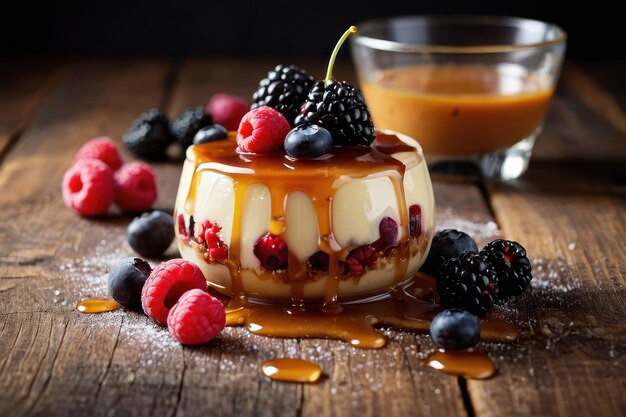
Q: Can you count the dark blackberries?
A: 6